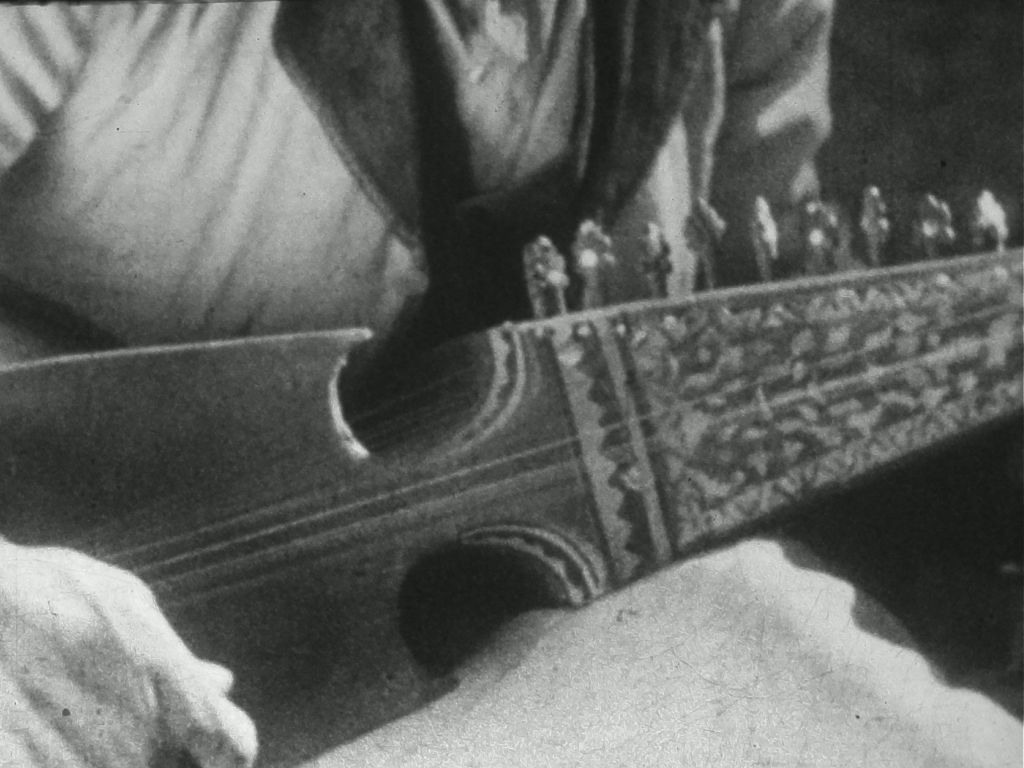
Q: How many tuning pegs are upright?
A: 9